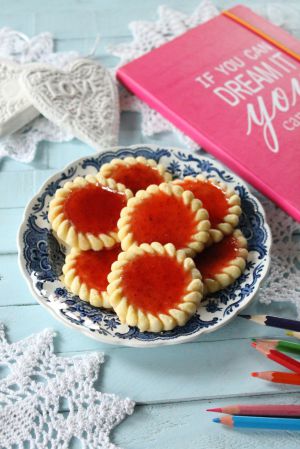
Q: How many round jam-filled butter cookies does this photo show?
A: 7